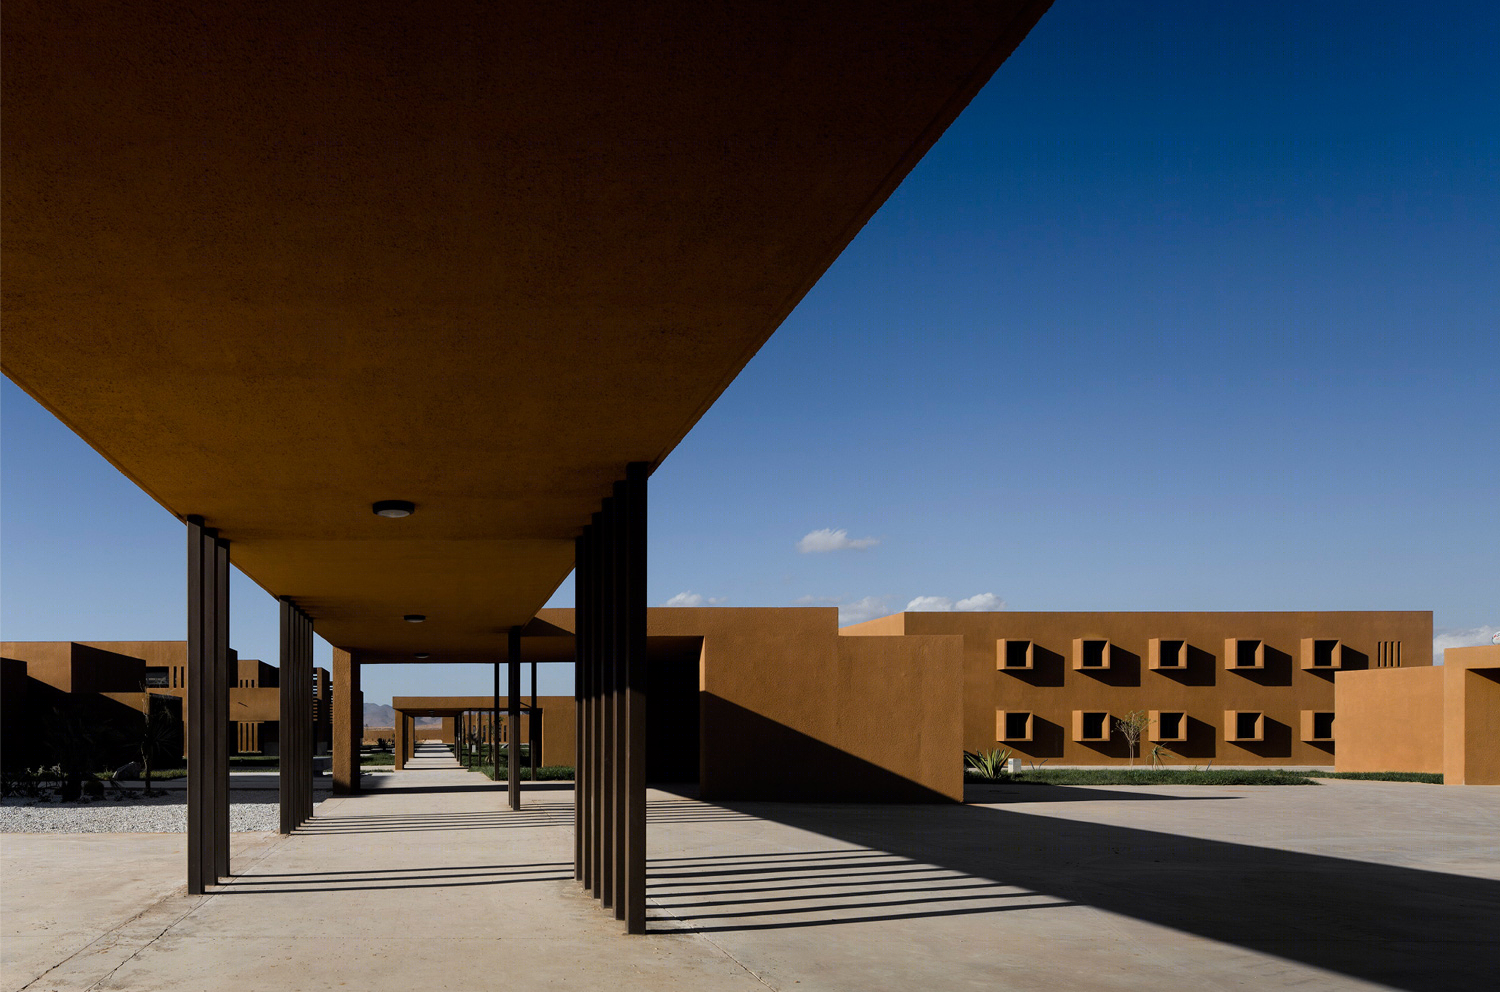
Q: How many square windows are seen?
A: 10